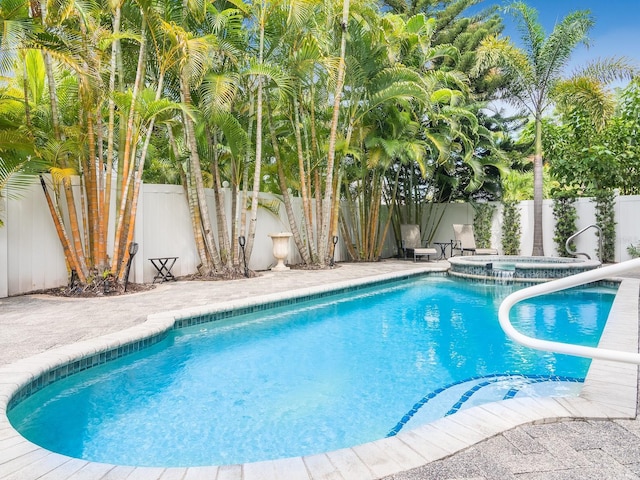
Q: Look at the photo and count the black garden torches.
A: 3